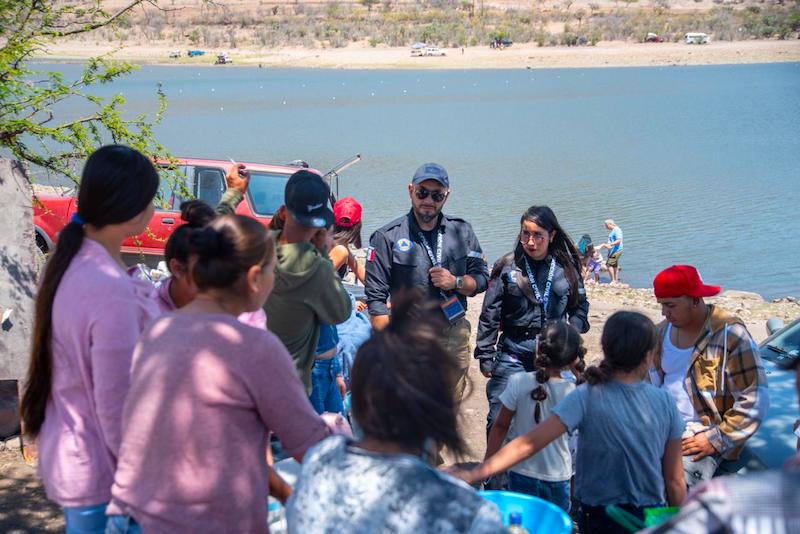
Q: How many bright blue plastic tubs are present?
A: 1